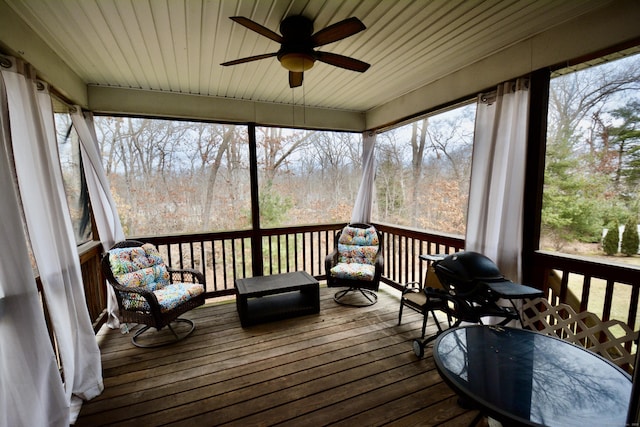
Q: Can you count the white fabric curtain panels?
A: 5